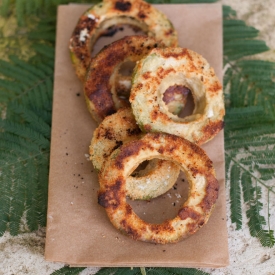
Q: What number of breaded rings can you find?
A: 5